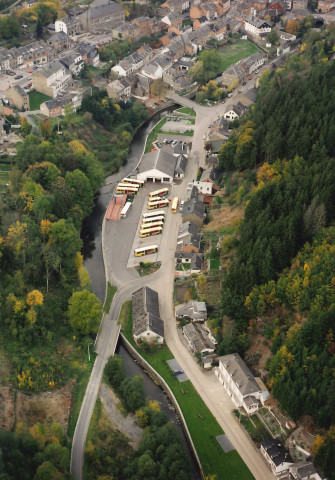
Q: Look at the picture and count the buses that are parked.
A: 13